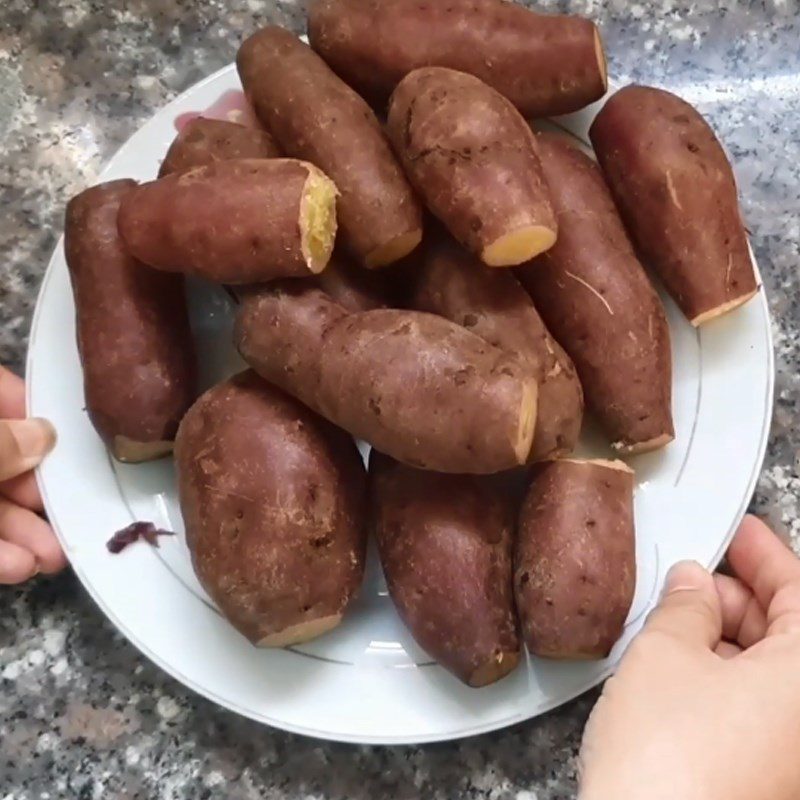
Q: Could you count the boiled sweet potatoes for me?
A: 13